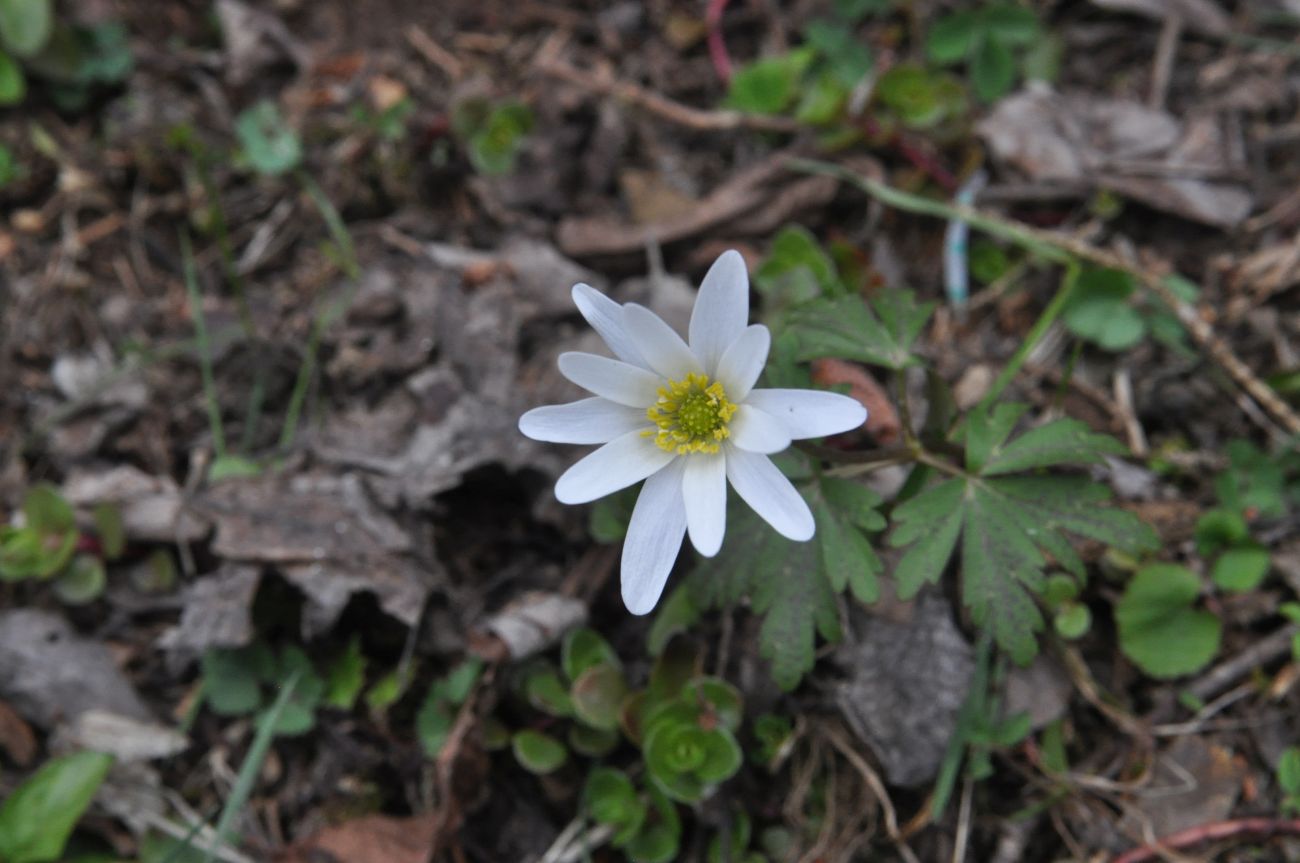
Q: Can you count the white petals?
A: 12